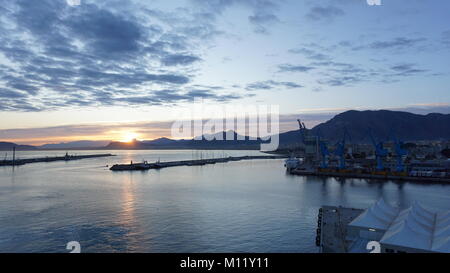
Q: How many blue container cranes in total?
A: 4